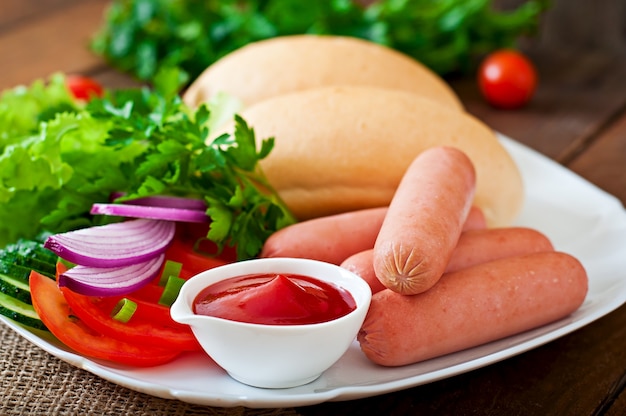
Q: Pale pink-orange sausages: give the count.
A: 4